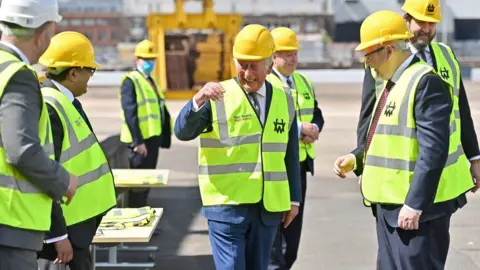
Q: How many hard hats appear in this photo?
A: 7